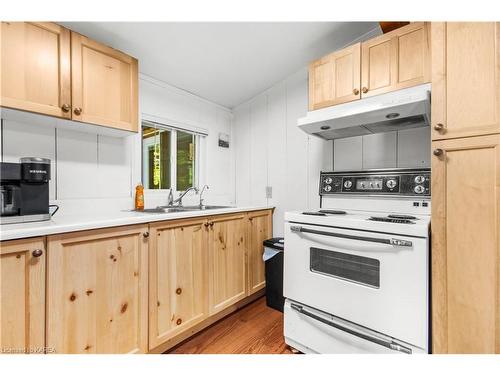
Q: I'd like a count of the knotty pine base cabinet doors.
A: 5